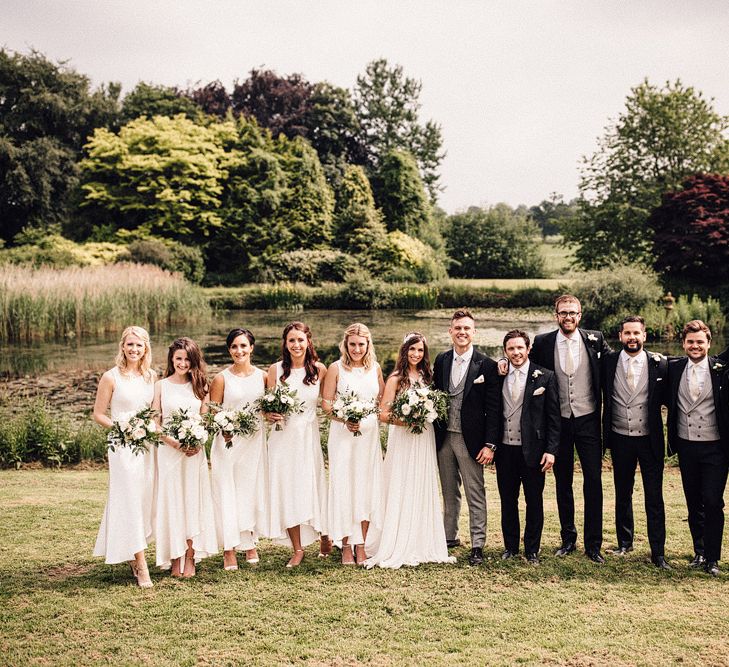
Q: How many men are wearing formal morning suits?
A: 5